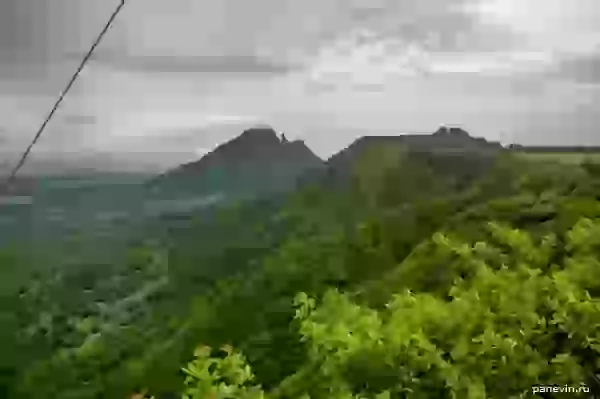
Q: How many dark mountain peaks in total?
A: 2